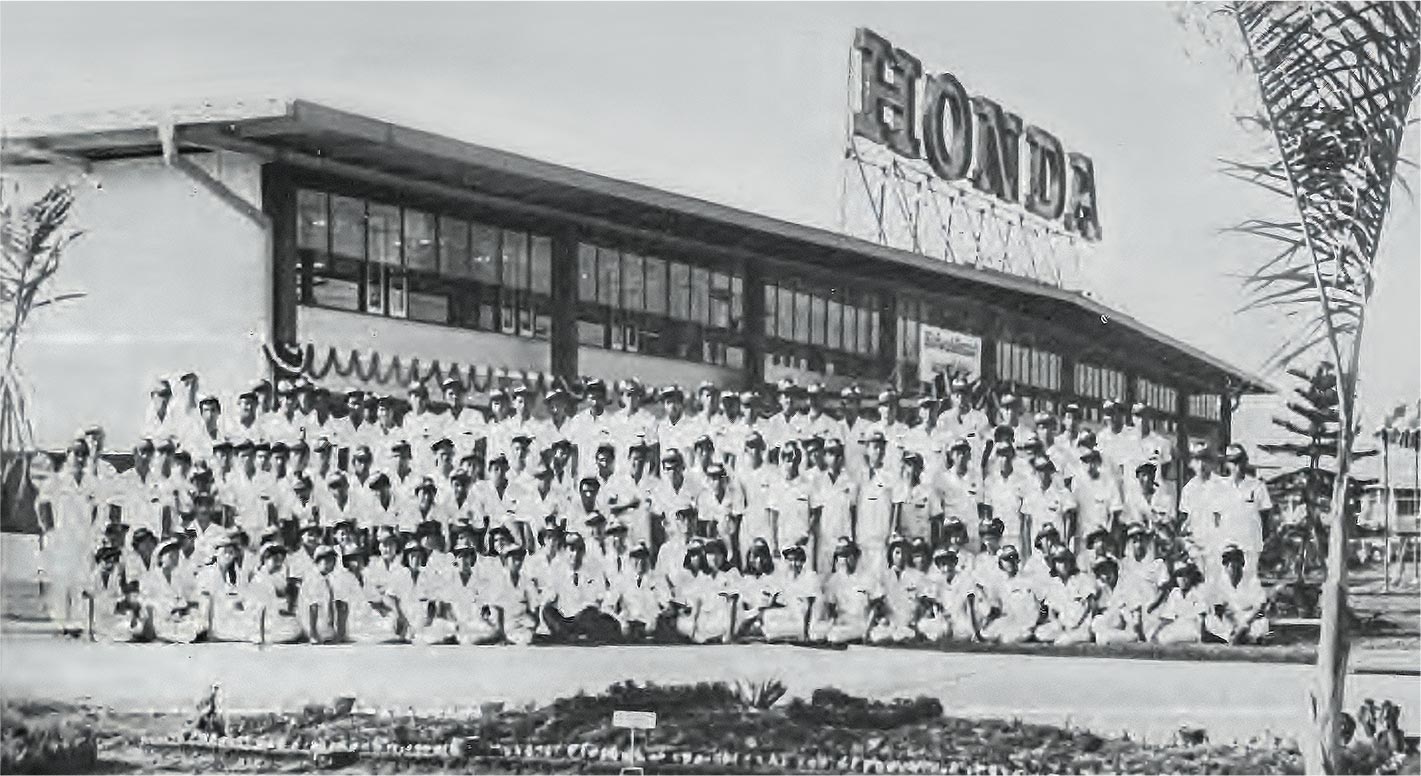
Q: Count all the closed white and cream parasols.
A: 0